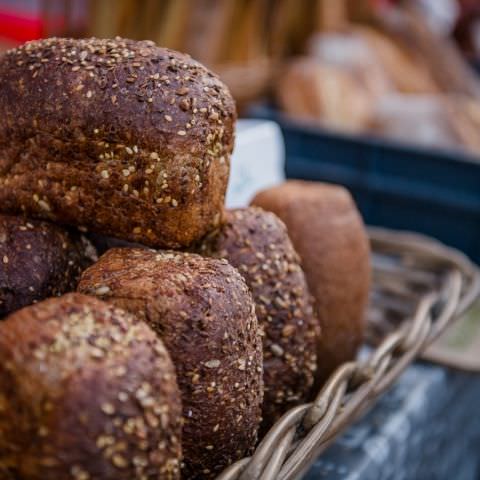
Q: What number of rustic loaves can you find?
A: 6